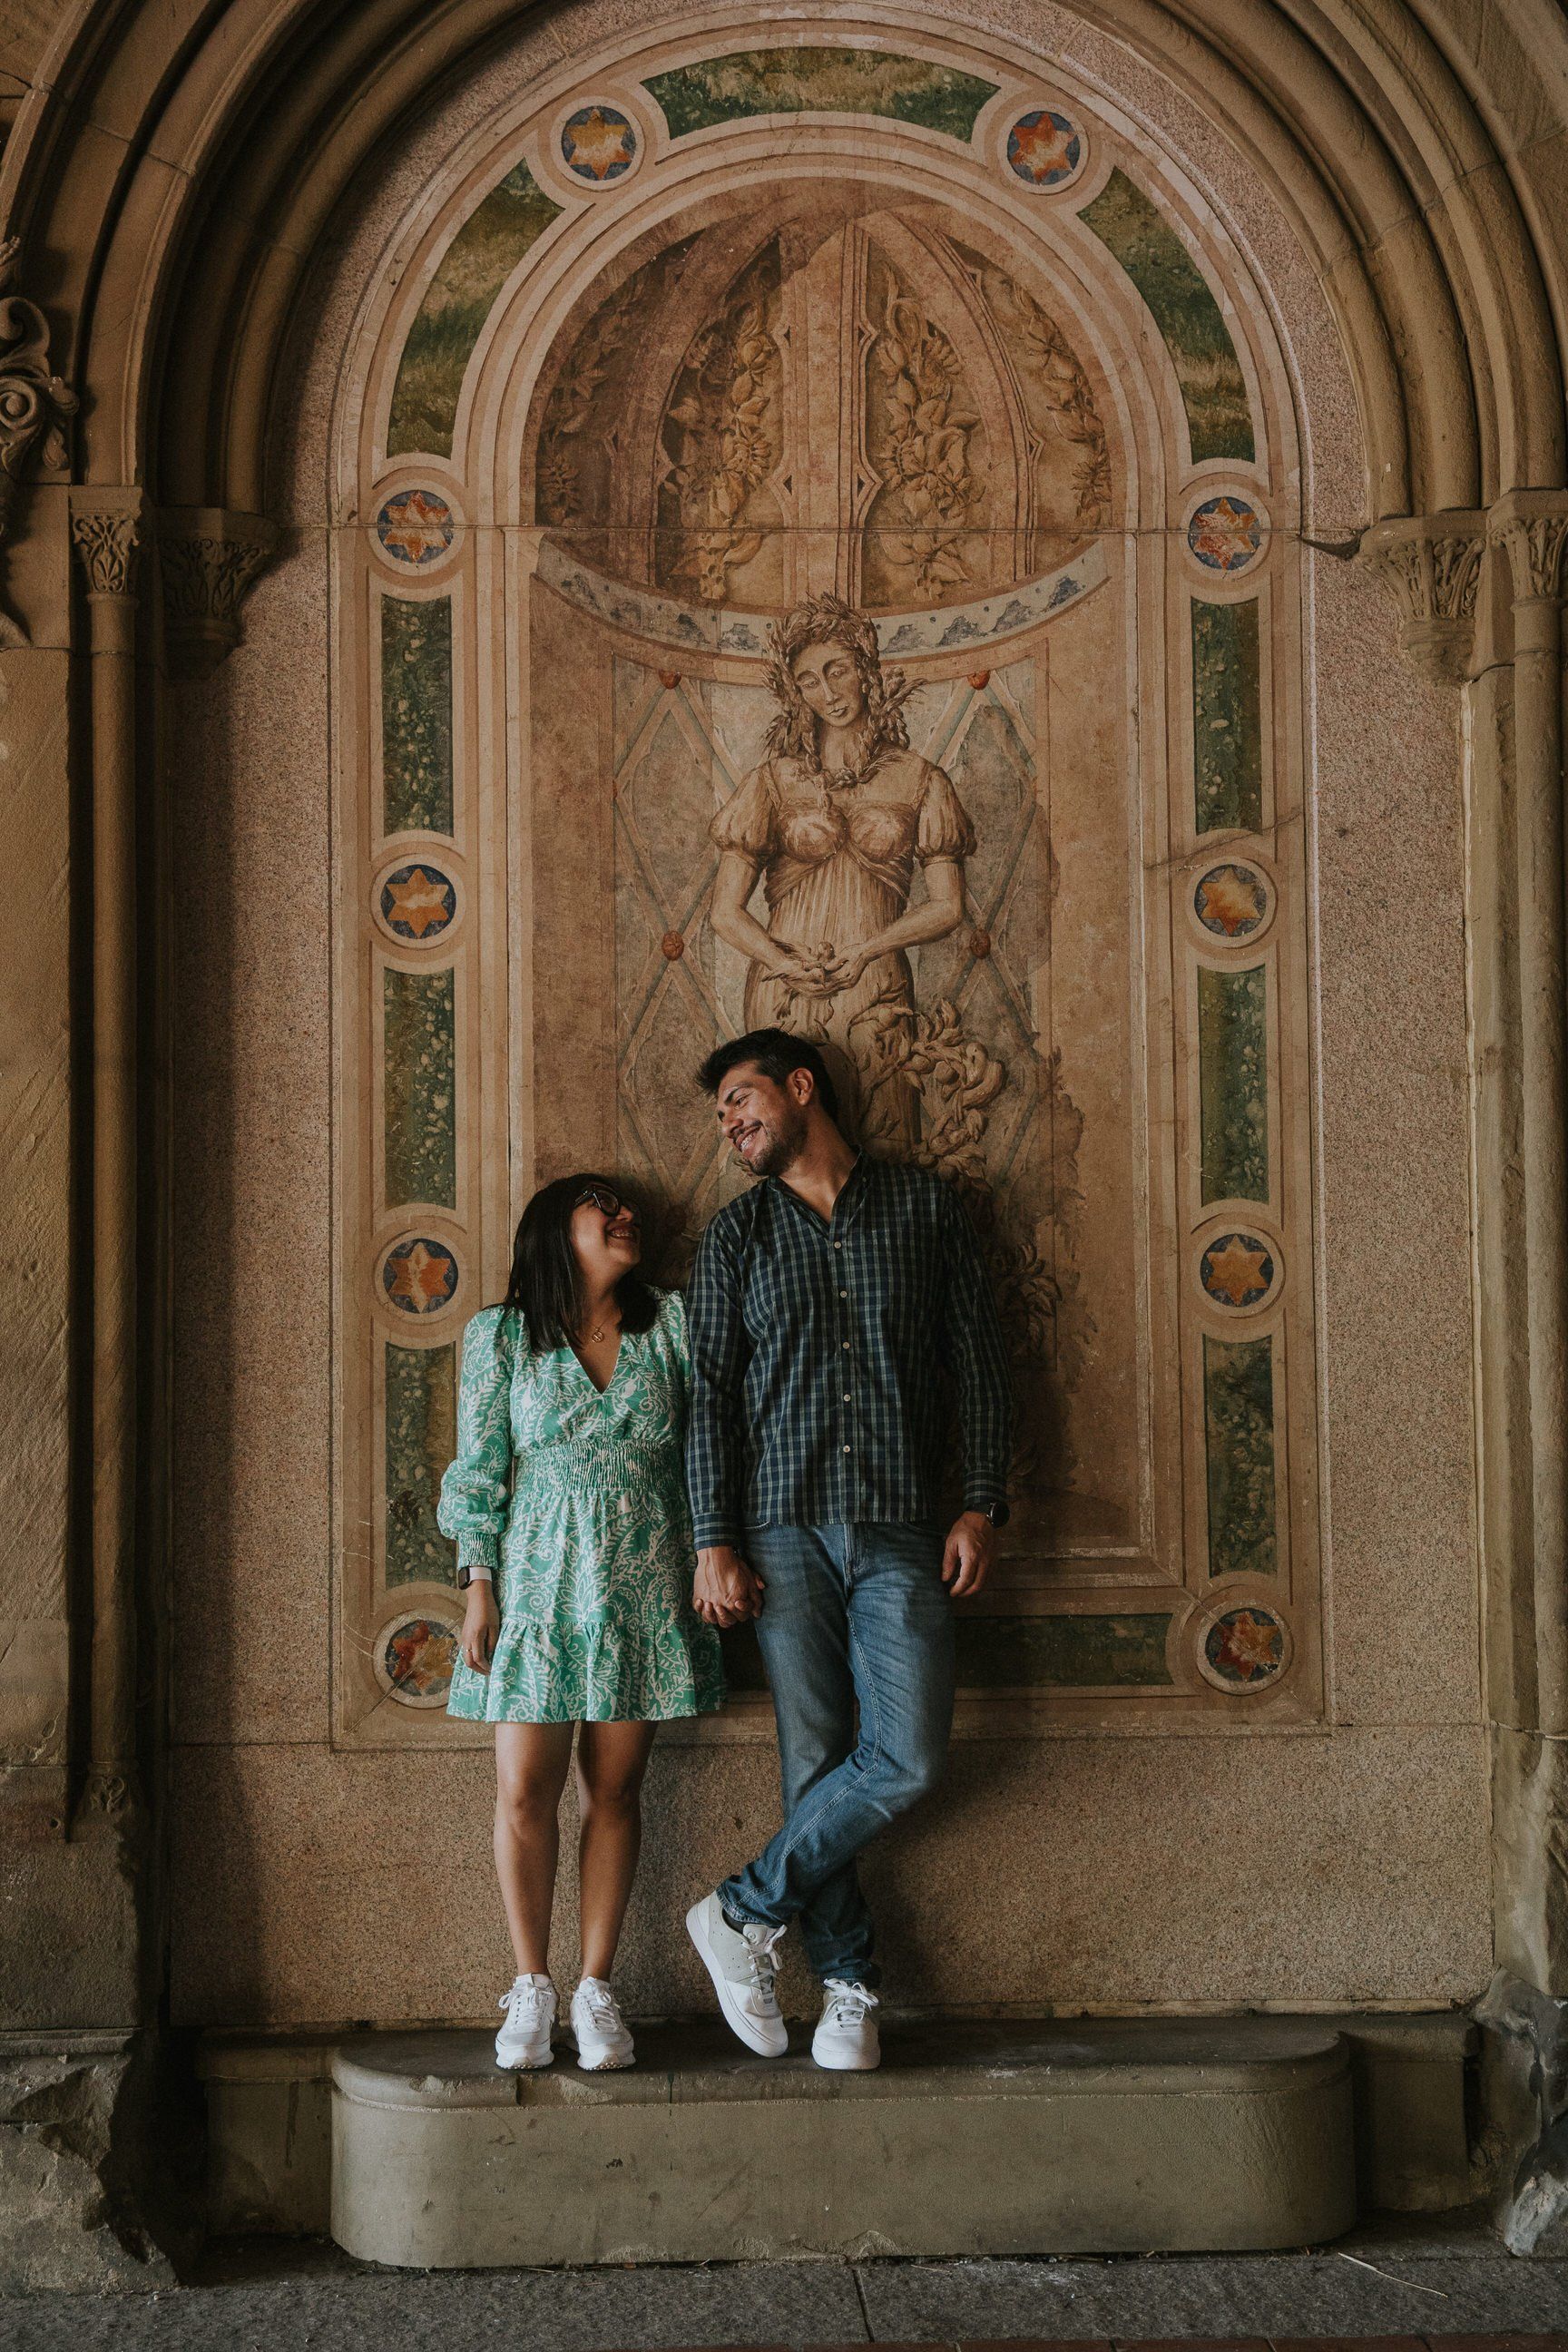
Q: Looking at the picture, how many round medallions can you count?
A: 10